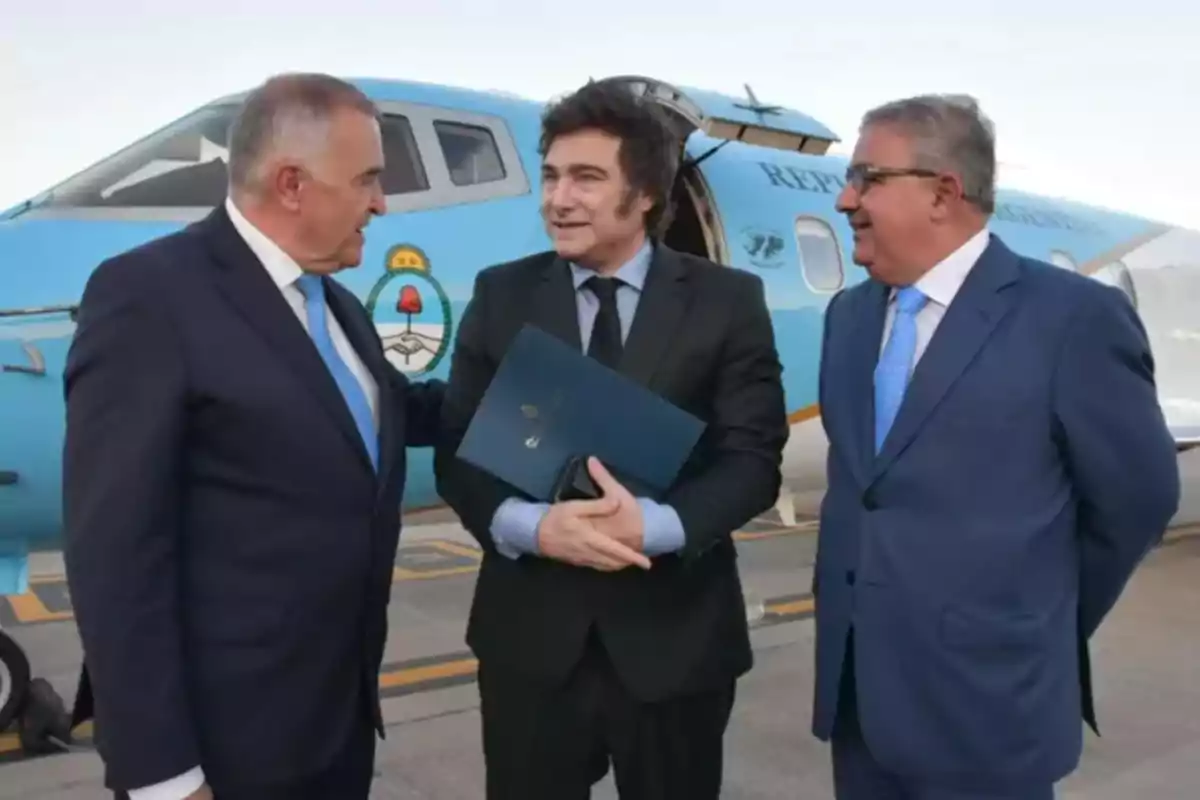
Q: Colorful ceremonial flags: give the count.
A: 0